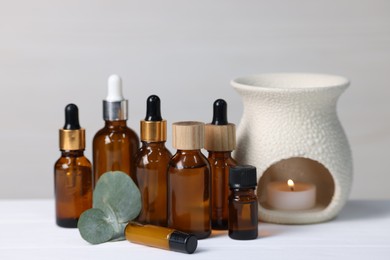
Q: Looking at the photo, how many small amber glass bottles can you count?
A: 7